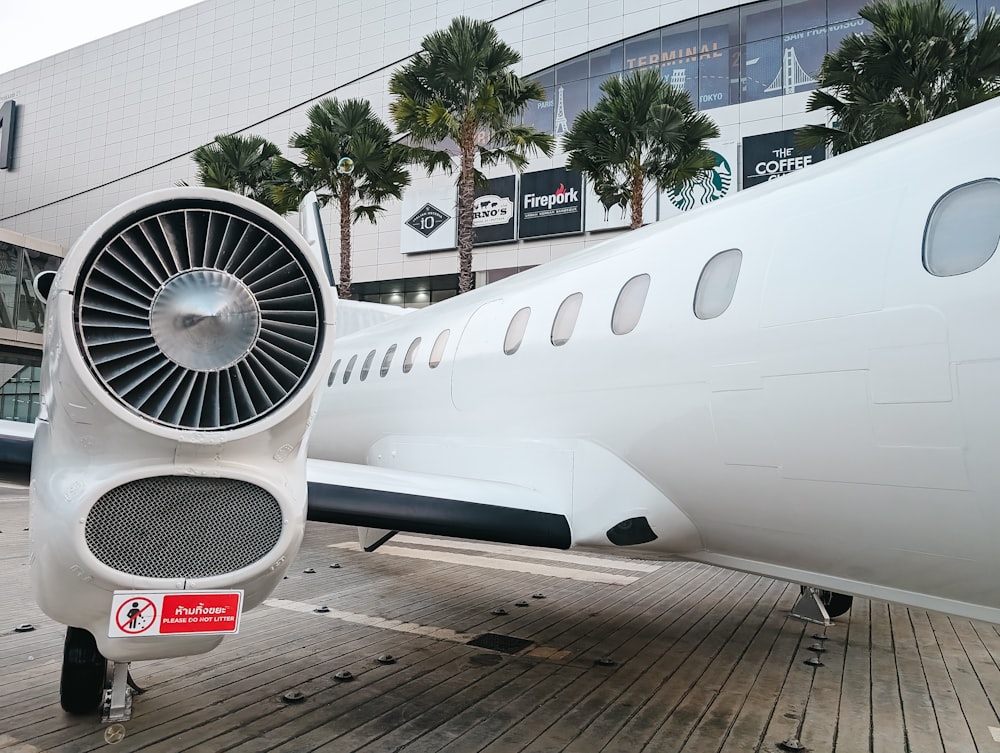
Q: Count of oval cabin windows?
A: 11